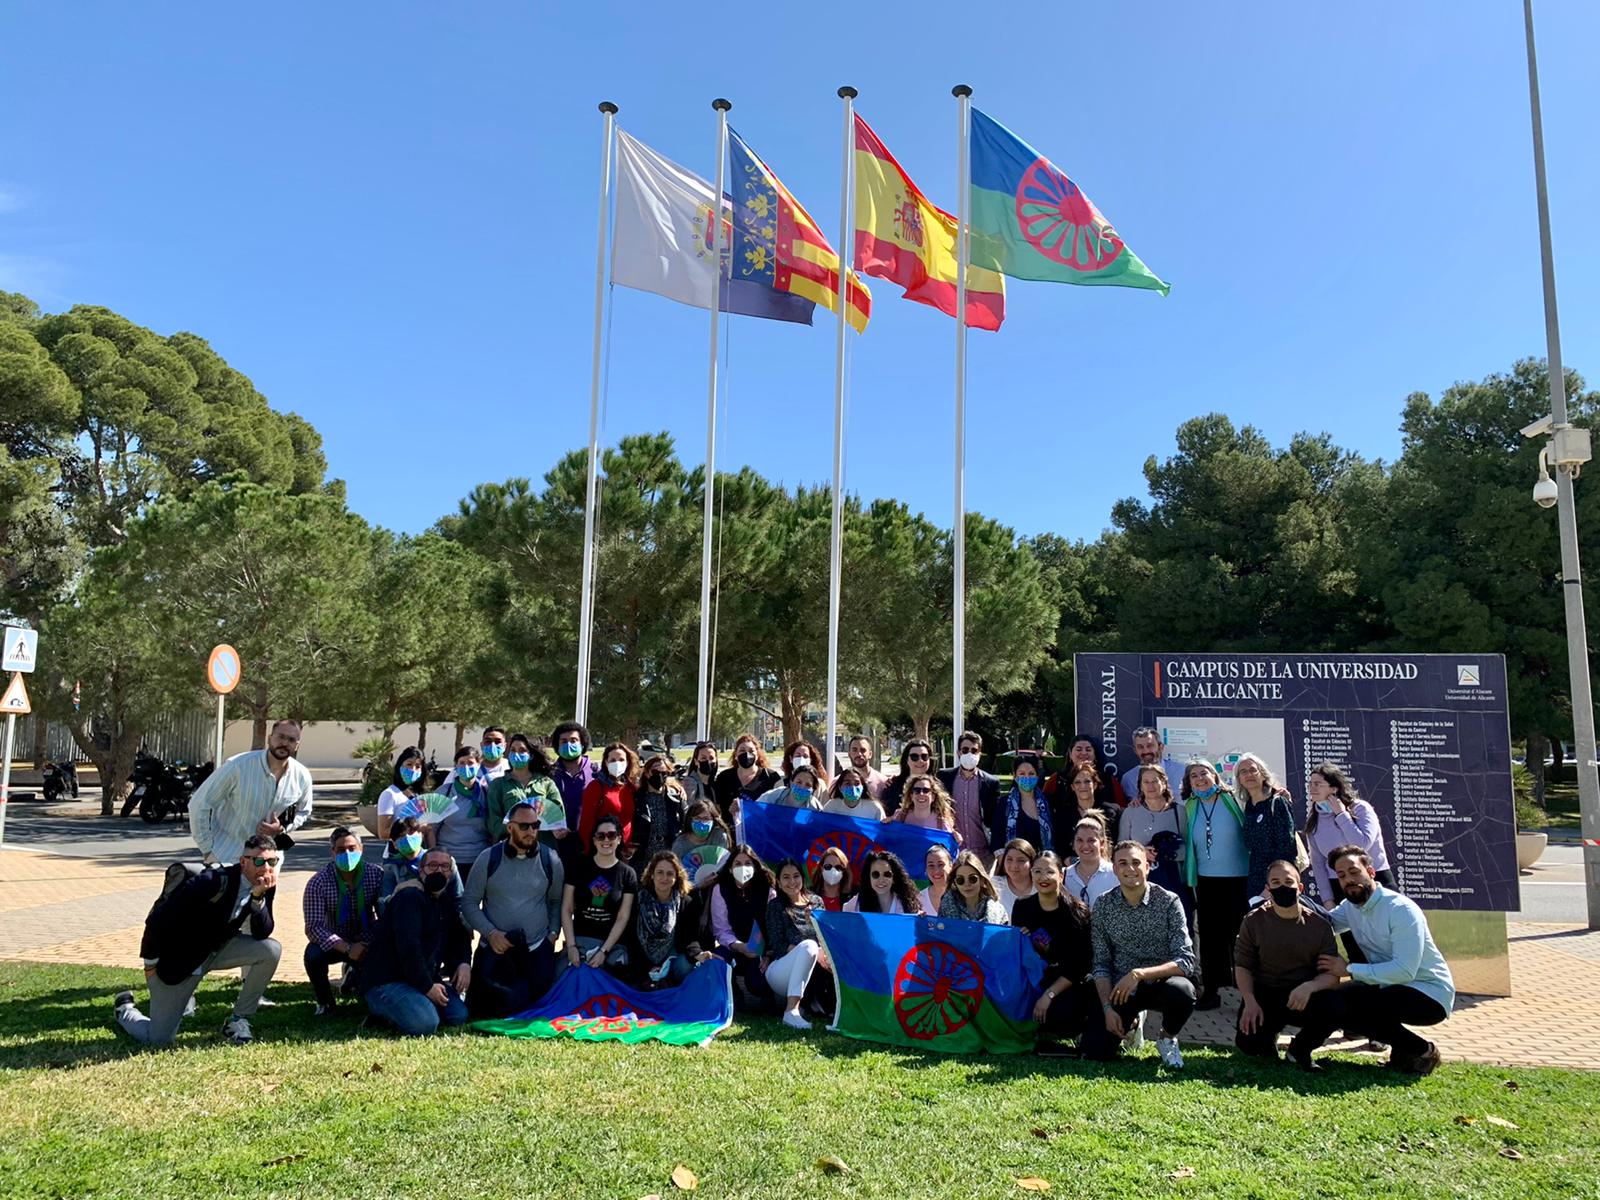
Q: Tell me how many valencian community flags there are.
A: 1